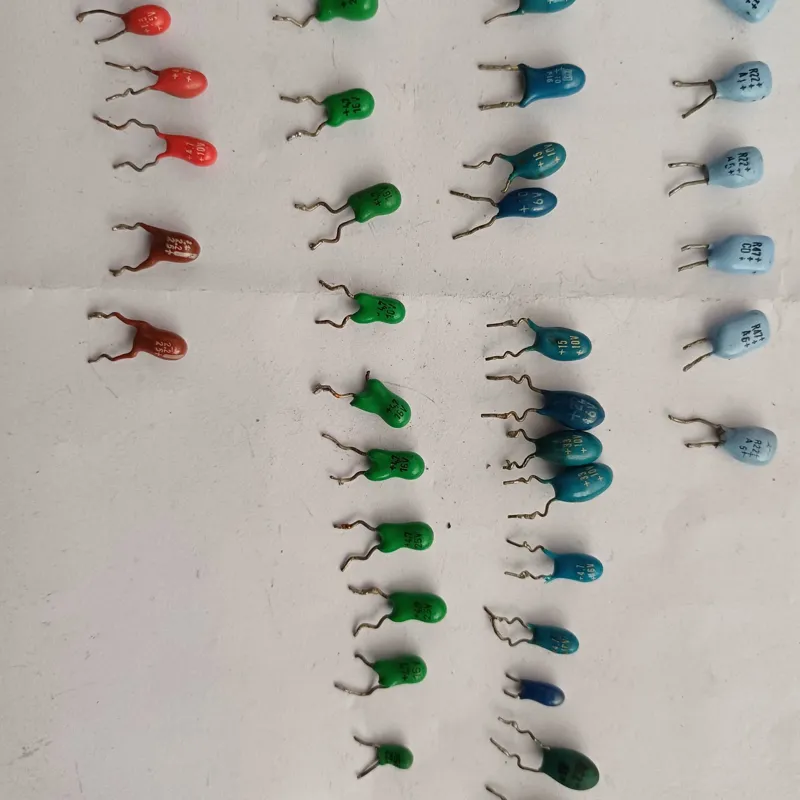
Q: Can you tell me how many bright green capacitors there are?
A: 10